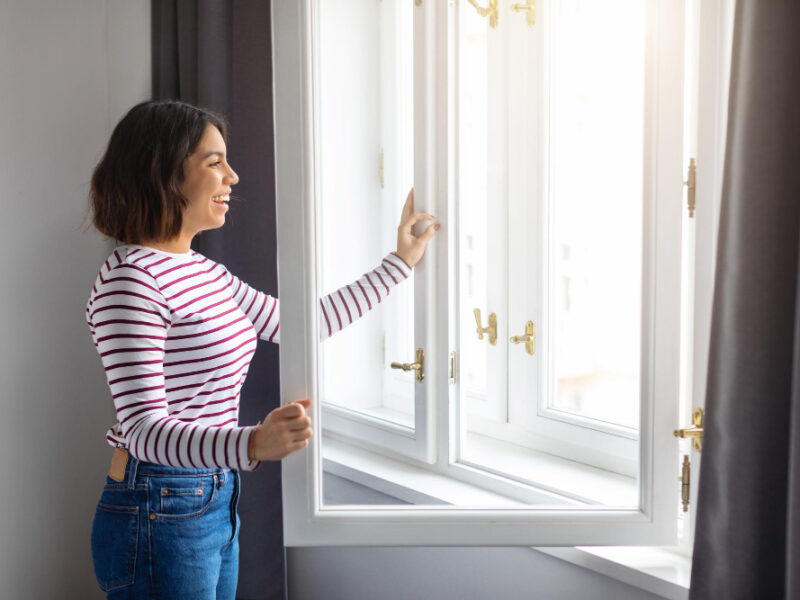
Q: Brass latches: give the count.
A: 6